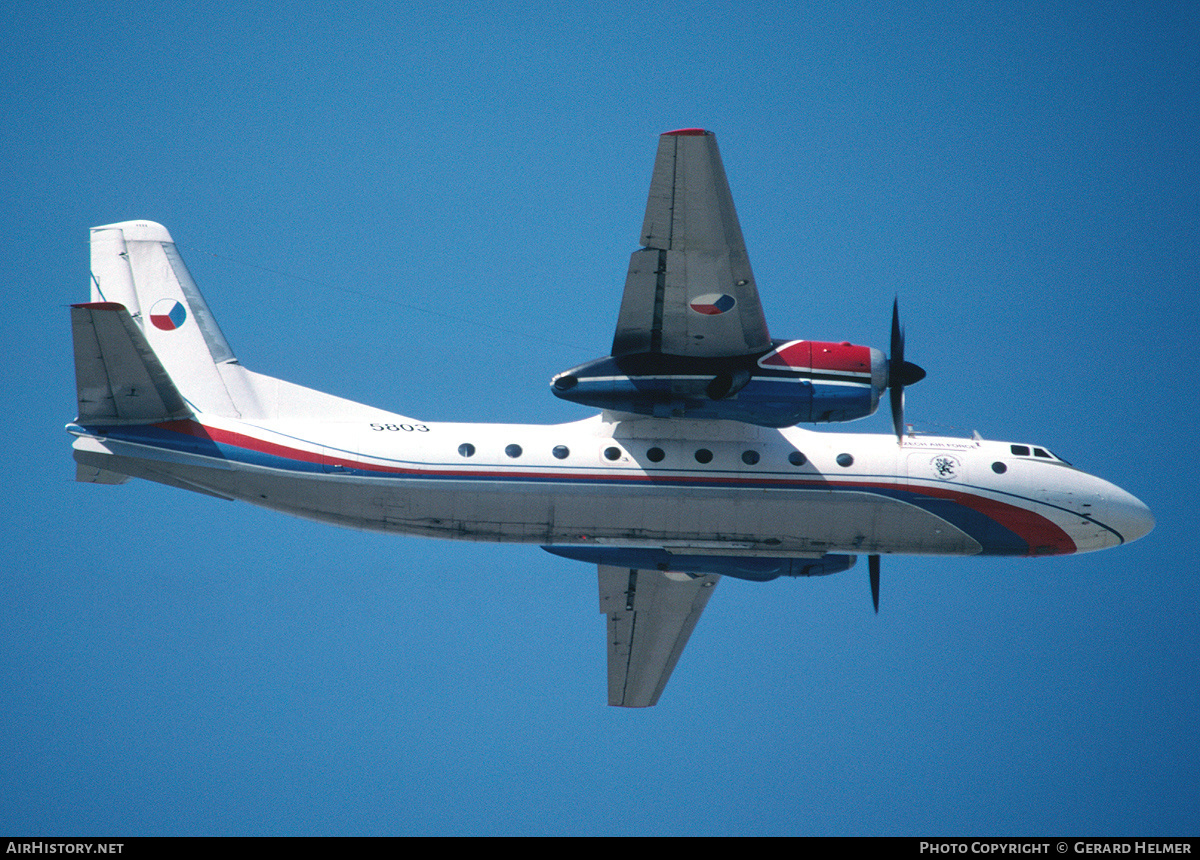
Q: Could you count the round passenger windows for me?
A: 10